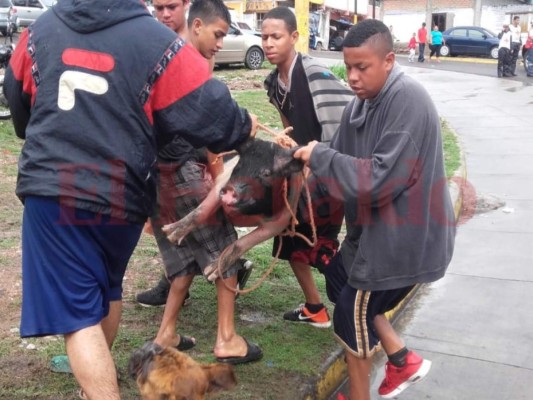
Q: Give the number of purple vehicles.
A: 0